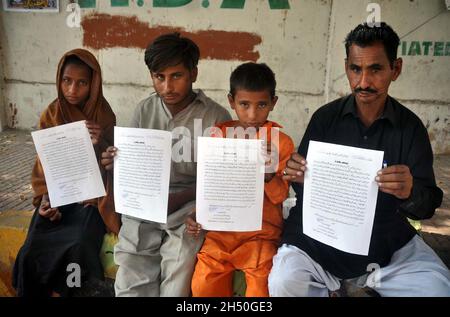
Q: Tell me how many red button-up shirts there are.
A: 0